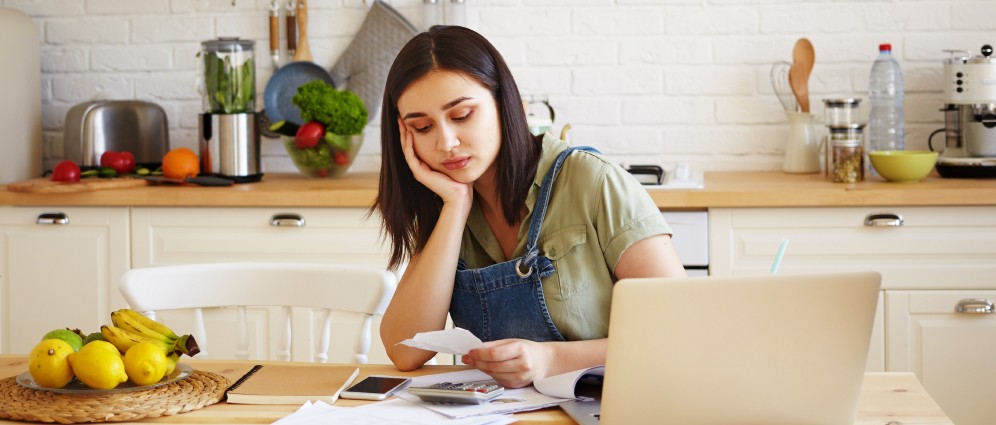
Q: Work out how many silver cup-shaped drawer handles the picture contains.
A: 4